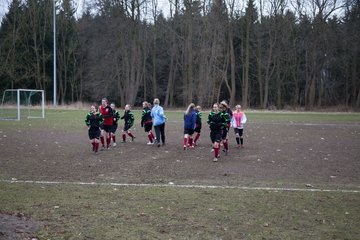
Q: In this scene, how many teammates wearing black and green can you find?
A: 7